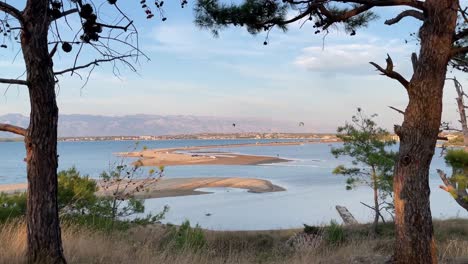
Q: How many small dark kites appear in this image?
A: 2